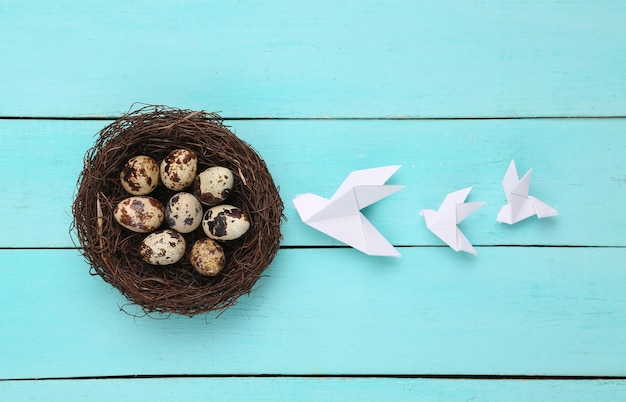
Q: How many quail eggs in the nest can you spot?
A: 8